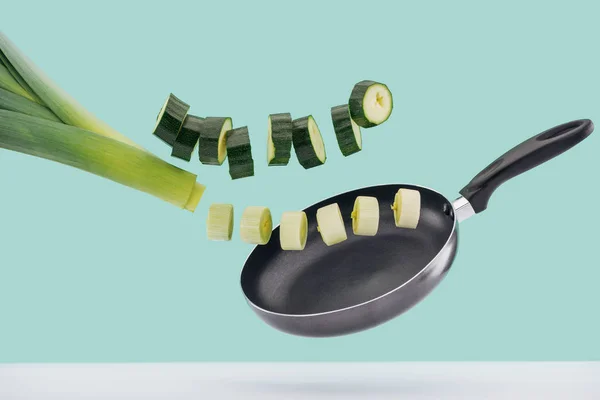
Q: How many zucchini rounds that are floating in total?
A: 8